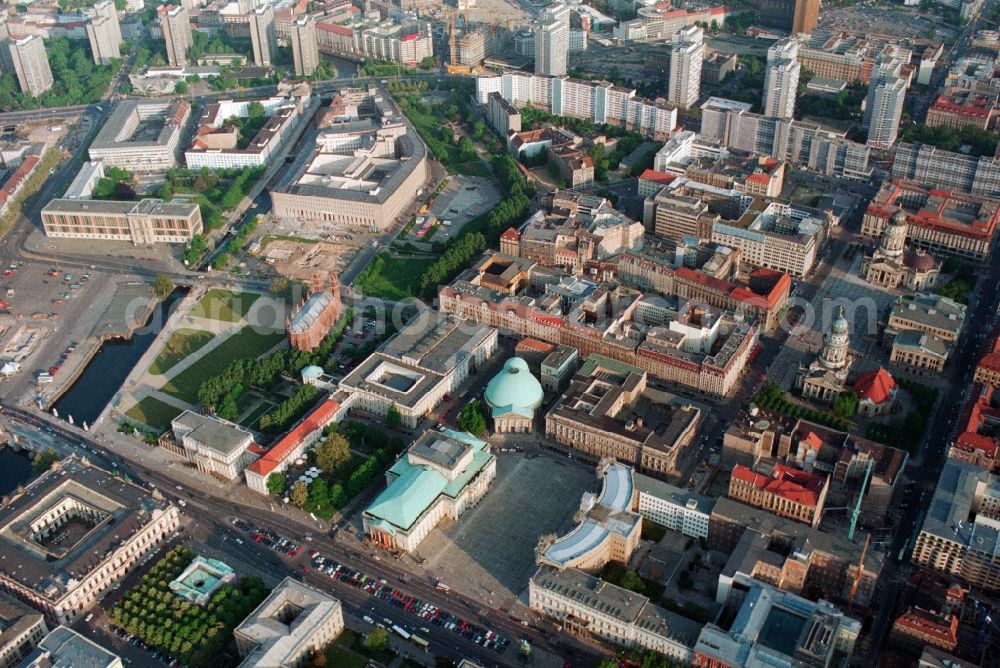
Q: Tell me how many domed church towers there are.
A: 2